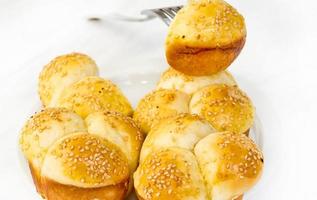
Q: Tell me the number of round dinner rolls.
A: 12